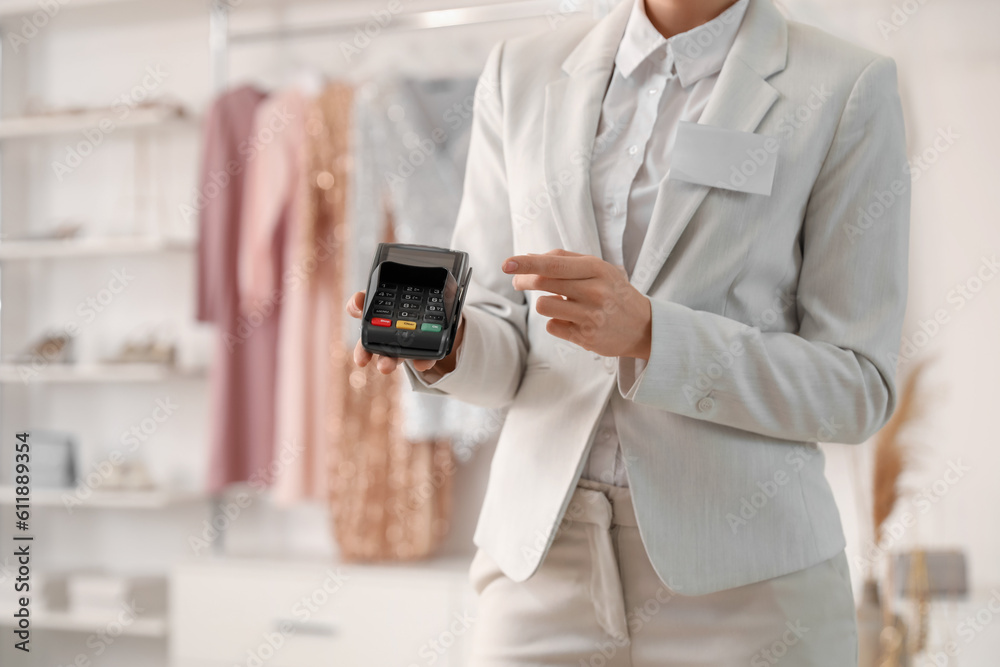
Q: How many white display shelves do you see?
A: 5